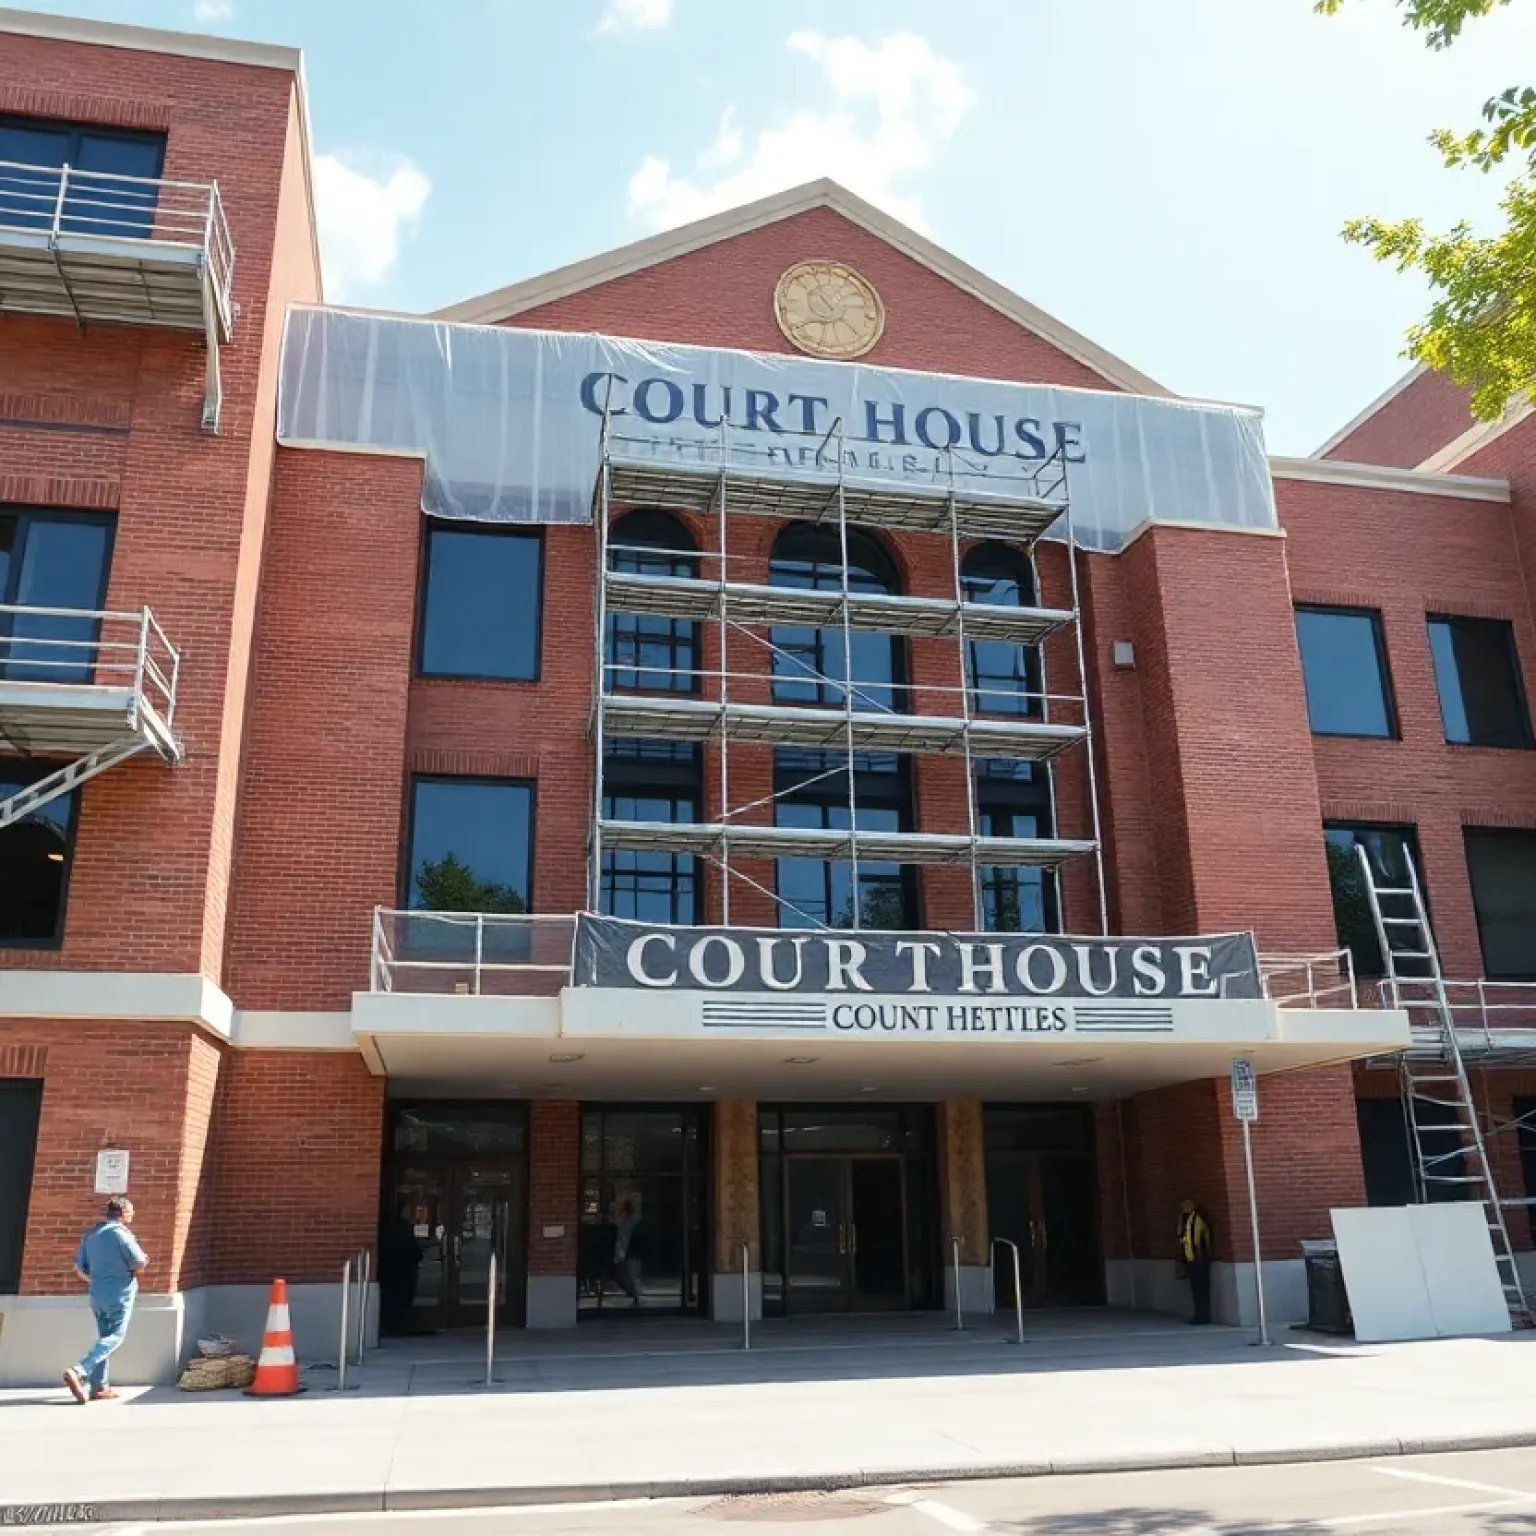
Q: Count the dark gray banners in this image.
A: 1